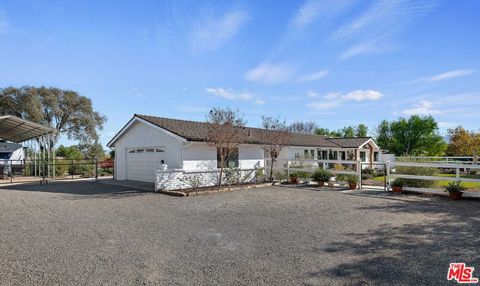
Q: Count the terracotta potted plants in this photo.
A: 5